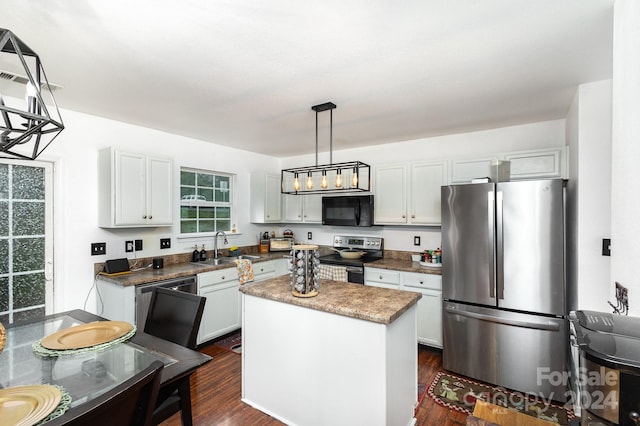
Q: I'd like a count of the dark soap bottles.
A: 2